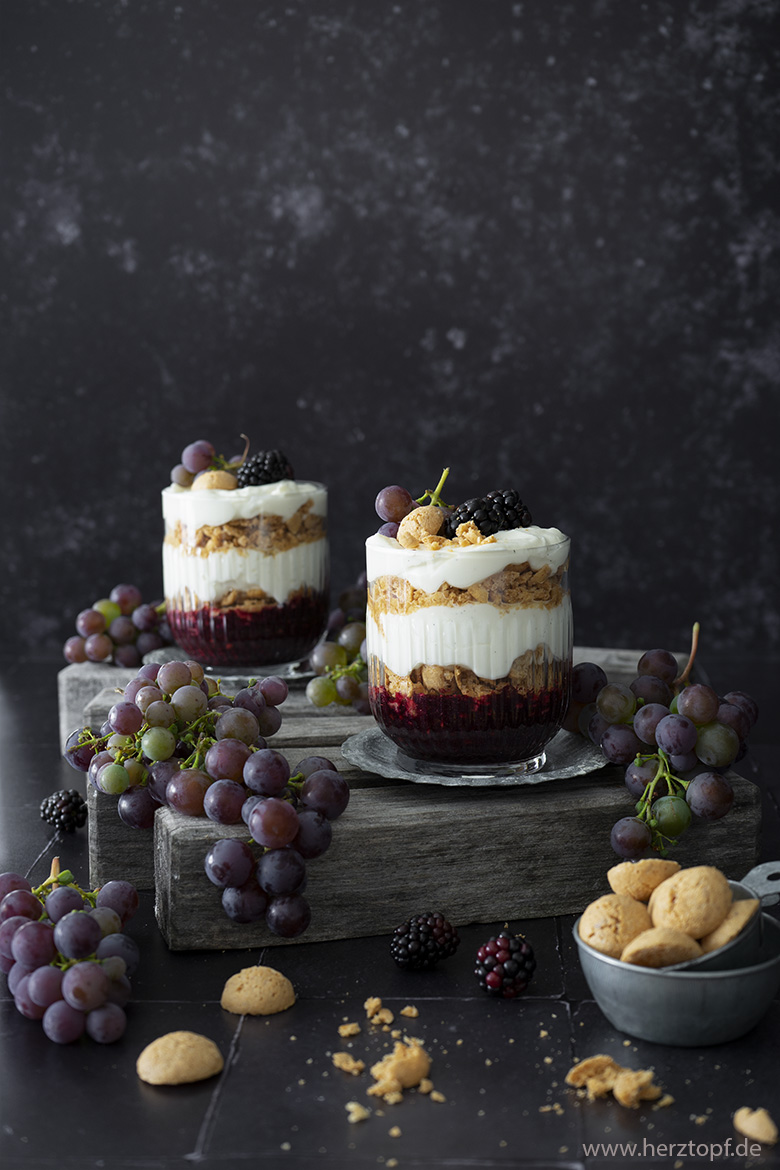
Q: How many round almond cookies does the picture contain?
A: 9